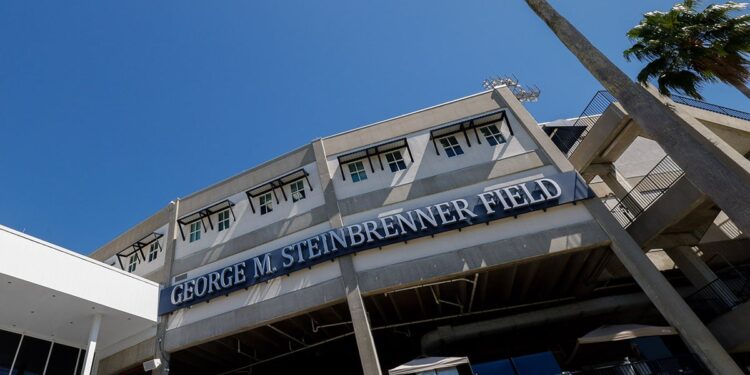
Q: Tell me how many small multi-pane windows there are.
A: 10